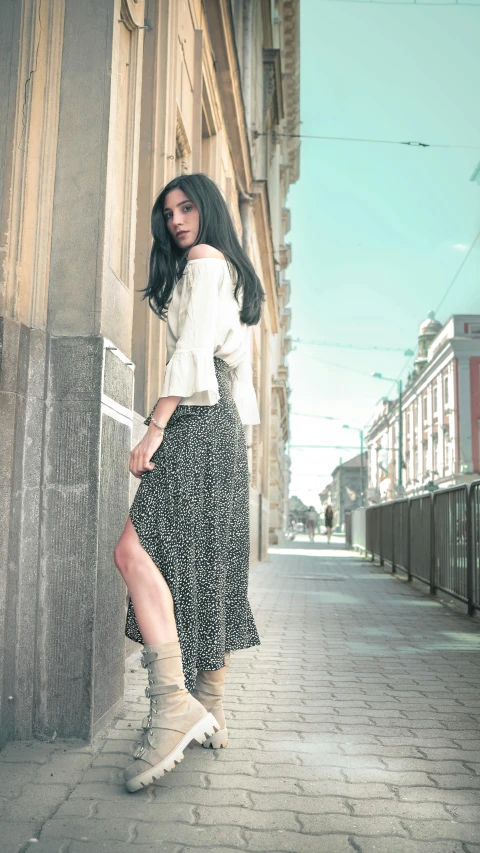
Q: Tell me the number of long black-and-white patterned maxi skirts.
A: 1